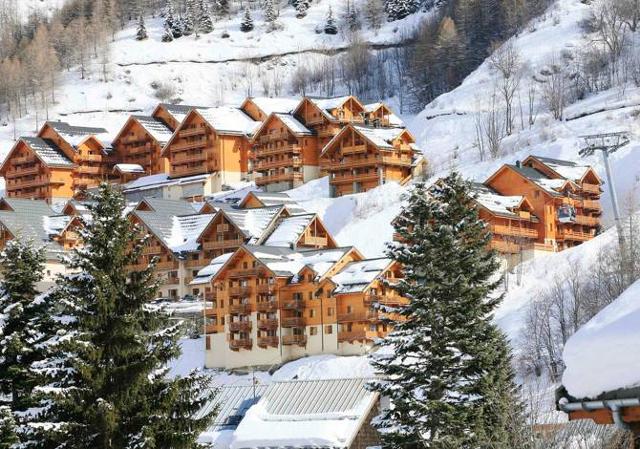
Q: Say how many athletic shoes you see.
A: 0